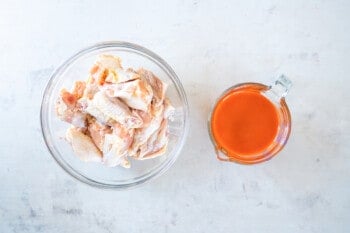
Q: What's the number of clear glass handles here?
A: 1